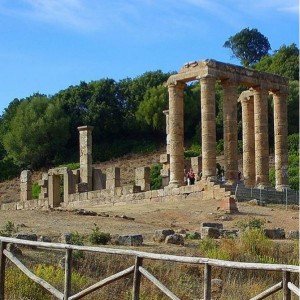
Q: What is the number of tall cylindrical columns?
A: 6